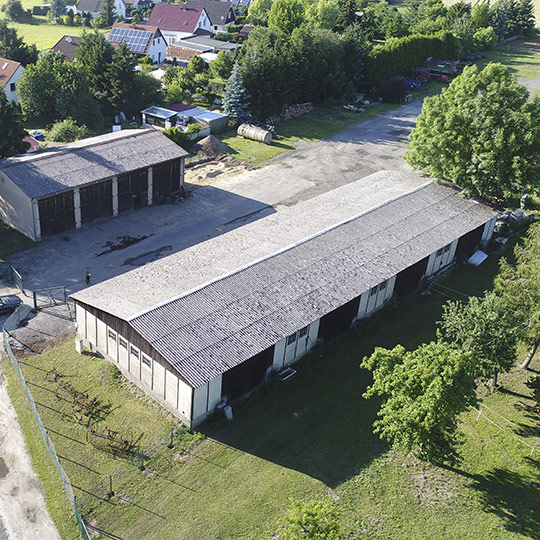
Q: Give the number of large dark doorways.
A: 8